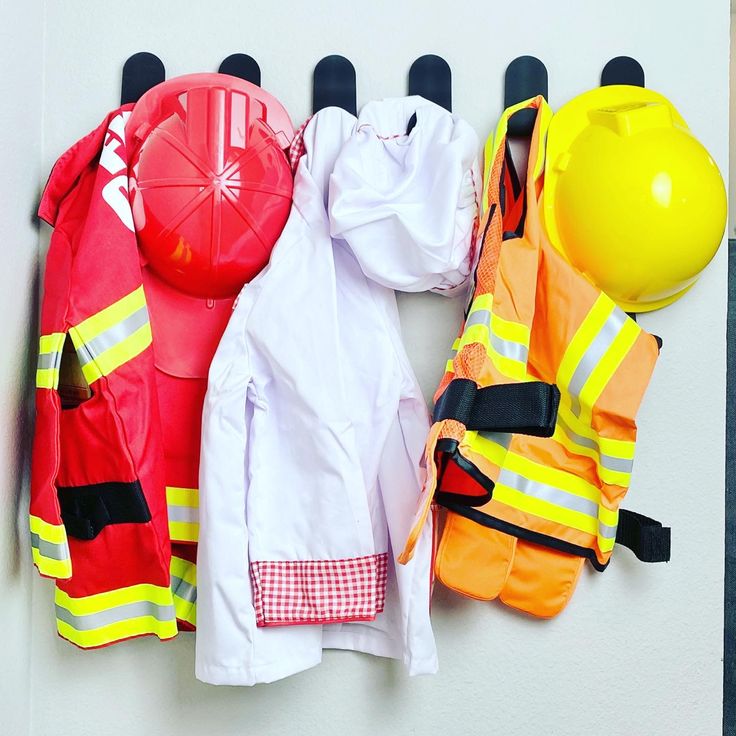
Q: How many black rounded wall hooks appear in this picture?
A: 6